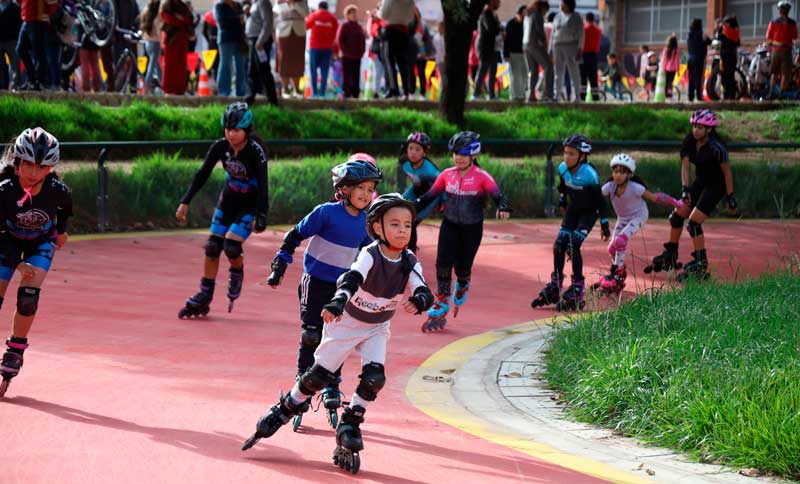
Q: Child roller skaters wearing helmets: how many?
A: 10